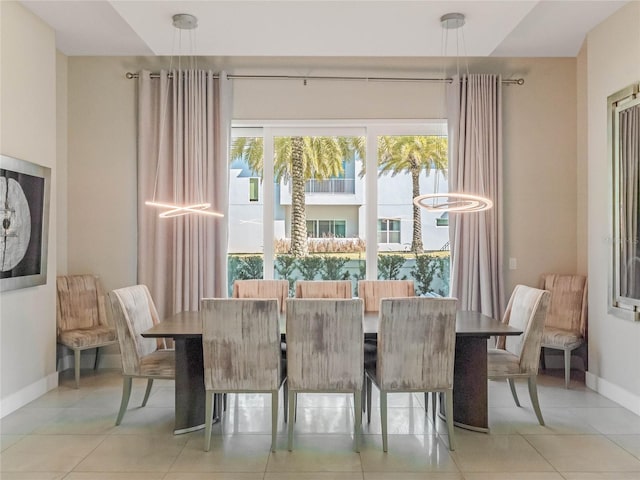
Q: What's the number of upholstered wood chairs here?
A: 10